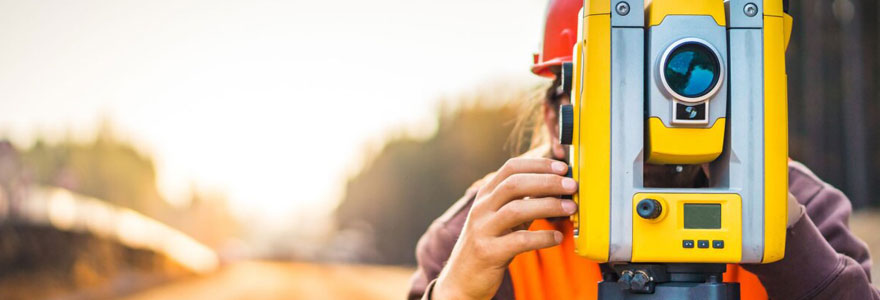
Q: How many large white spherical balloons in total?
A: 0